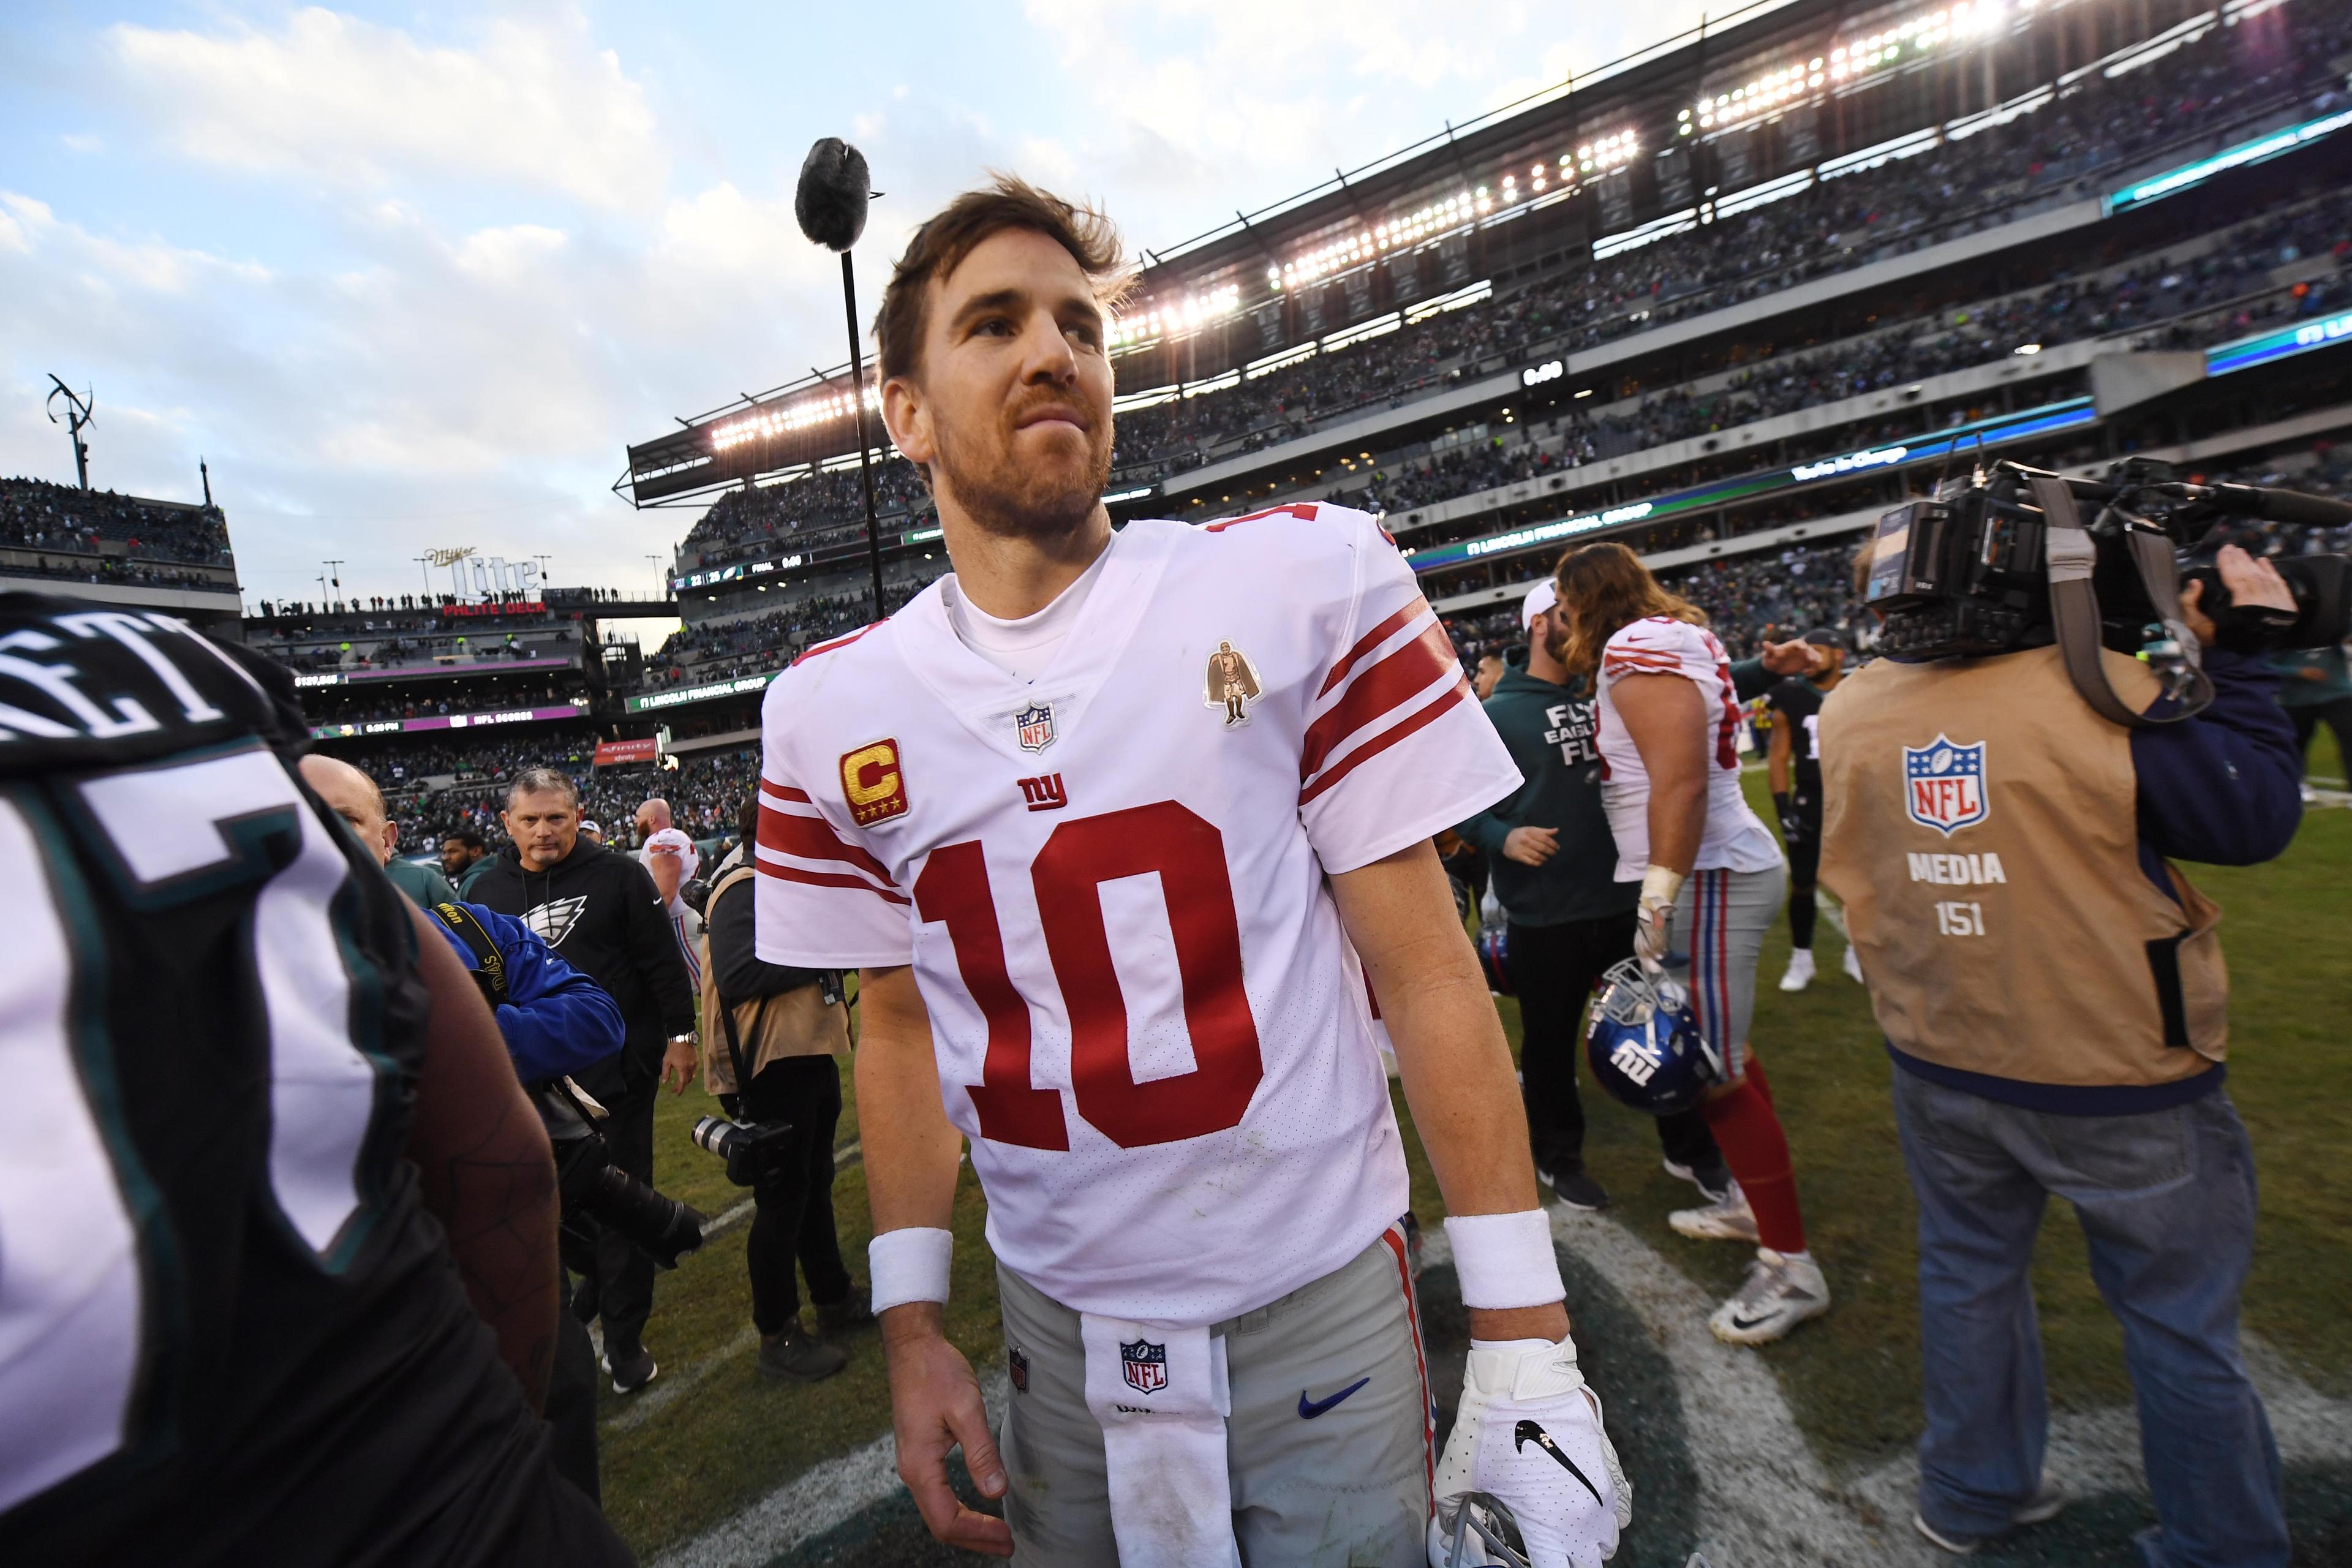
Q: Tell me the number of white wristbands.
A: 2